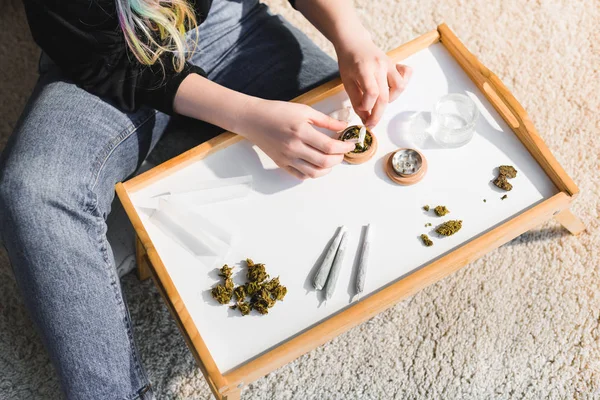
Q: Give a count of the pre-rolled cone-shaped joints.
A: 3